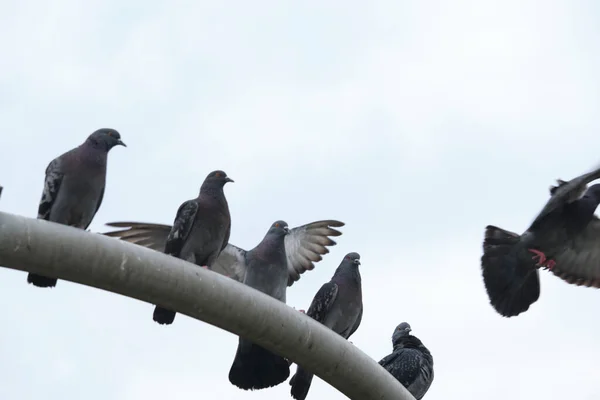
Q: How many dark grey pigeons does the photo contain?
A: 6